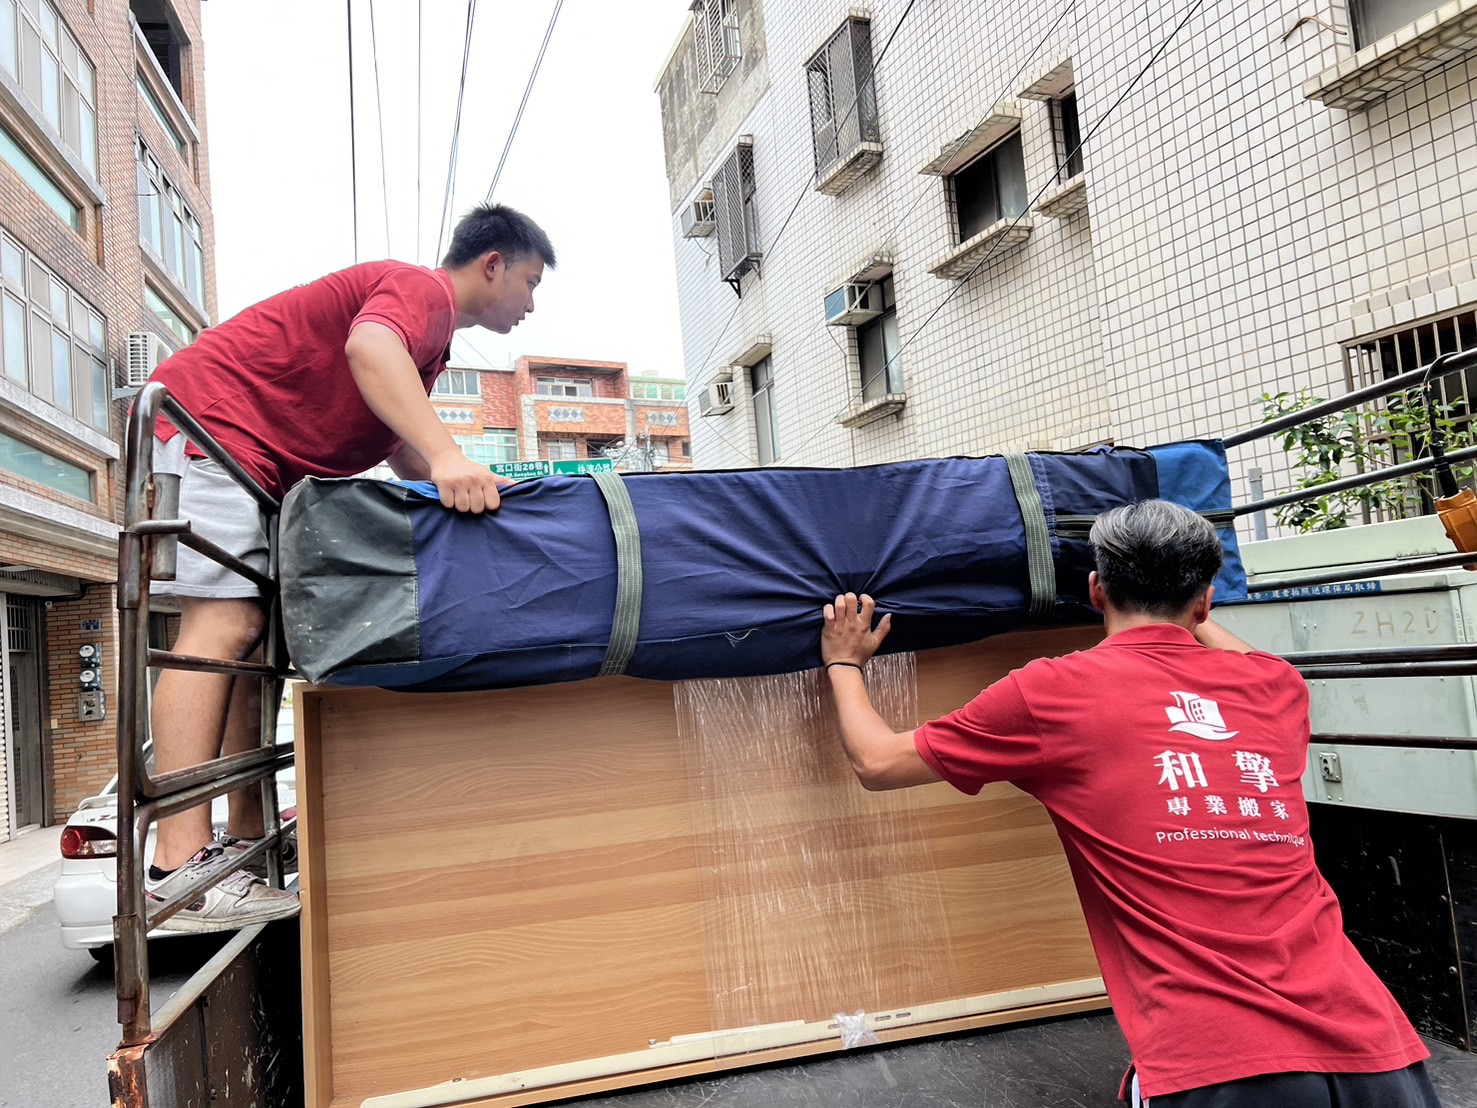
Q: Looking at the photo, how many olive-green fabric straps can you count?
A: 2